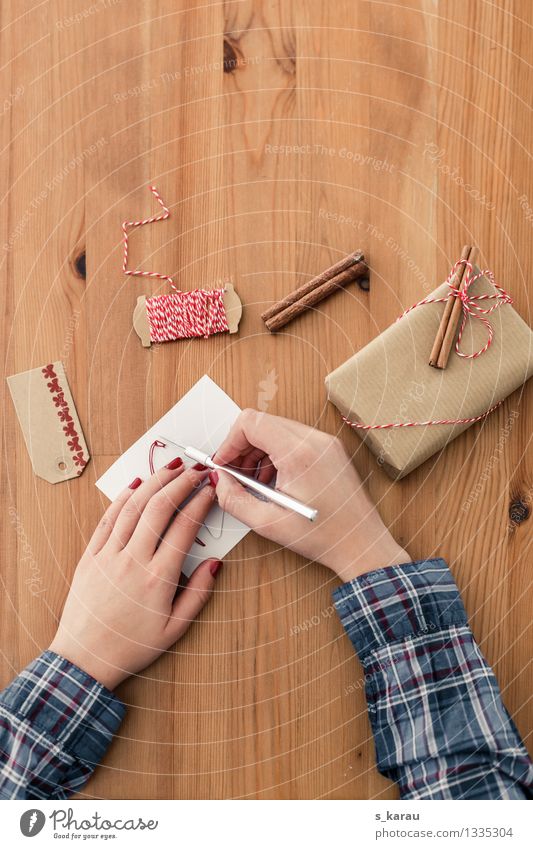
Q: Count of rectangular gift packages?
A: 1